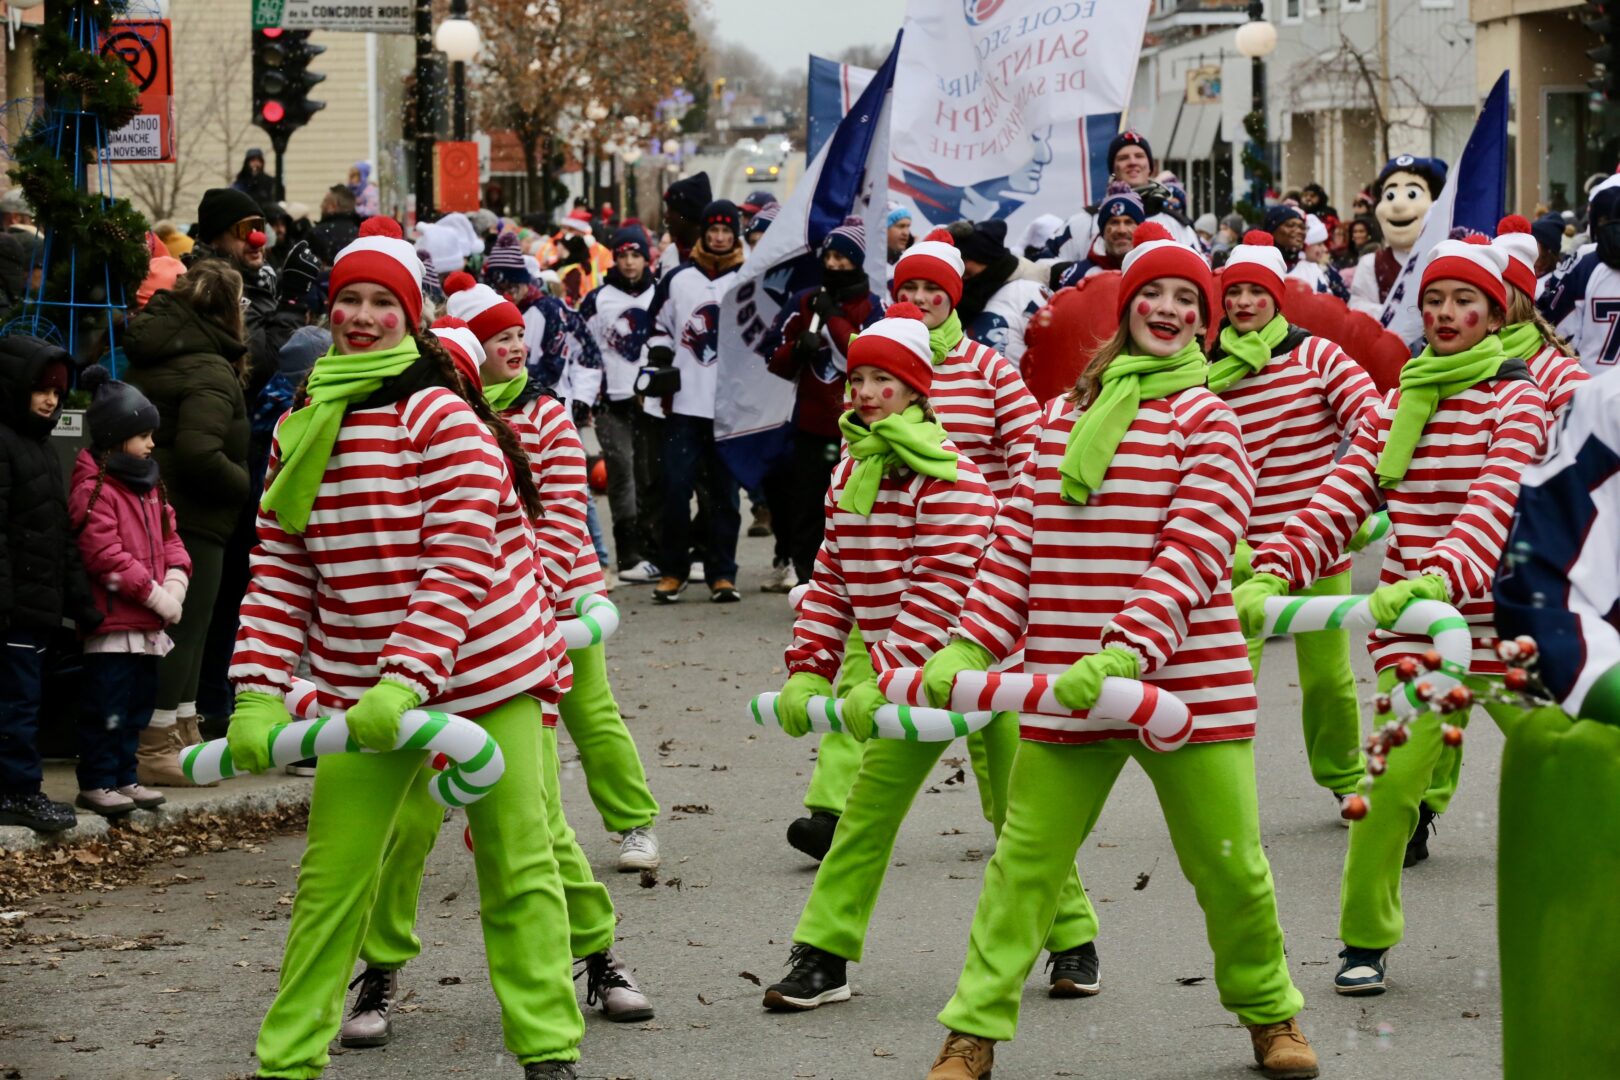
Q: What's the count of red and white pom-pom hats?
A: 9